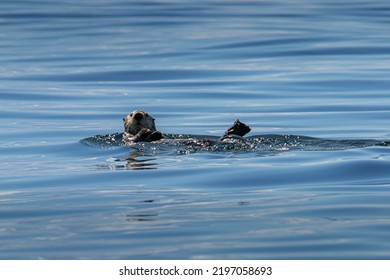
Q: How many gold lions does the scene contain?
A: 0